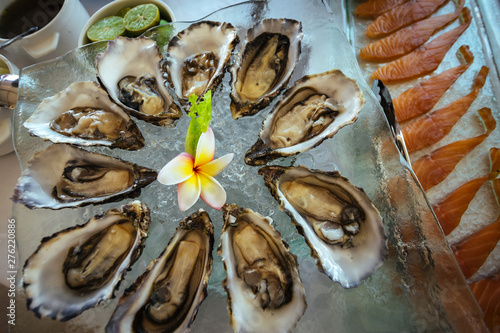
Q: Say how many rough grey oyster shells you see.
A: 10